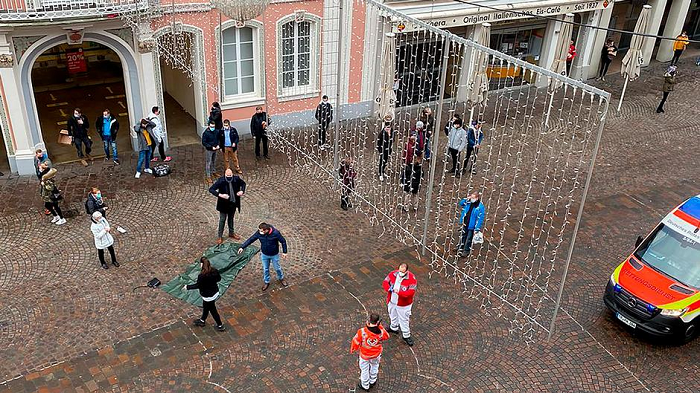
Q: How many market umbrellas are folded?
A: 4